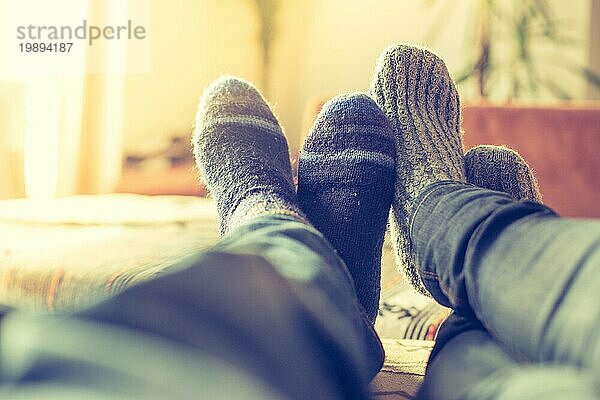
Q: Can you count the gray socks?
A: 2